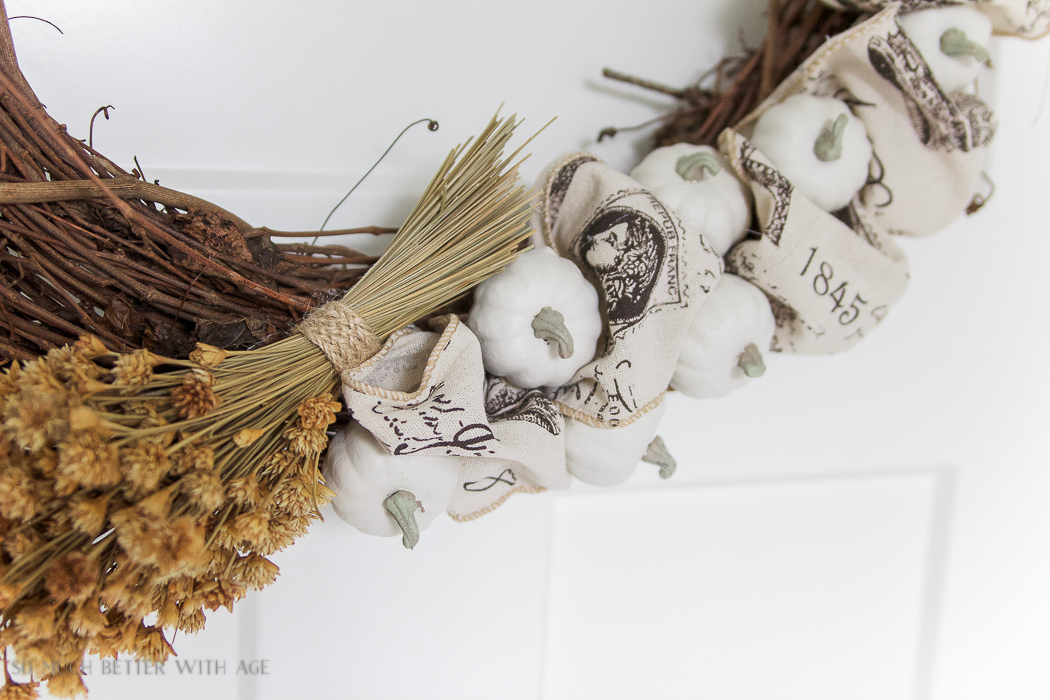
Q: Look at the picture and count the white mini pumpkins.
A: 7